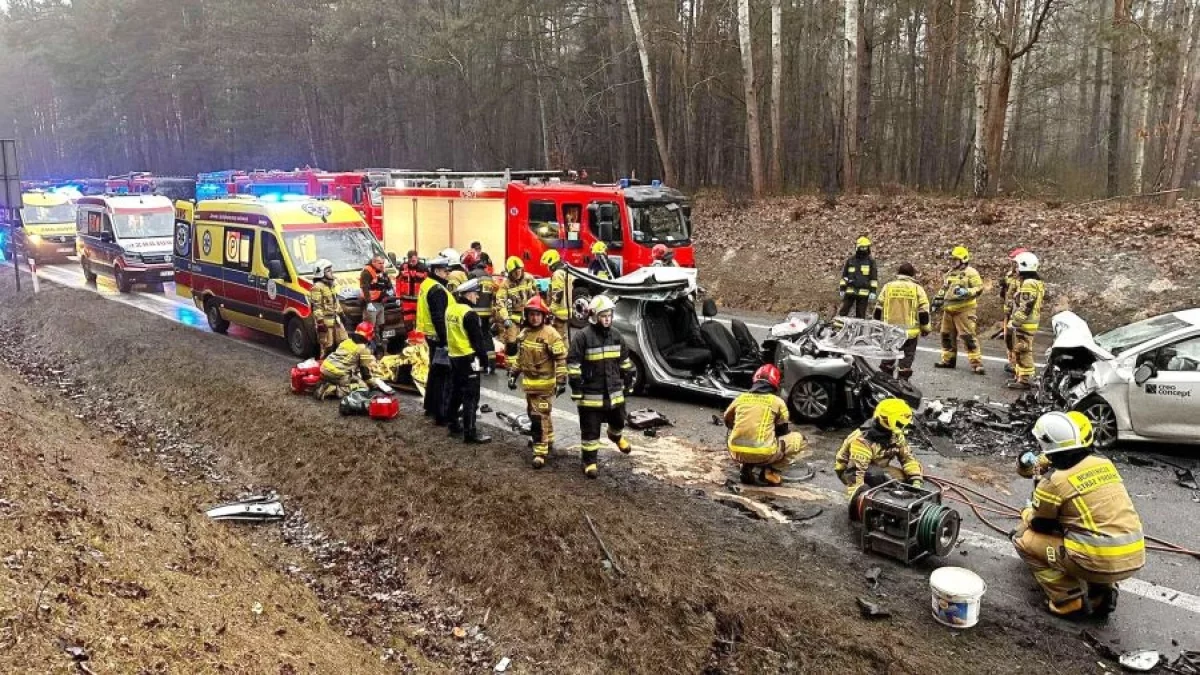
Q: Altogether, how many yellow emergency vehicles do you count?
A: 2